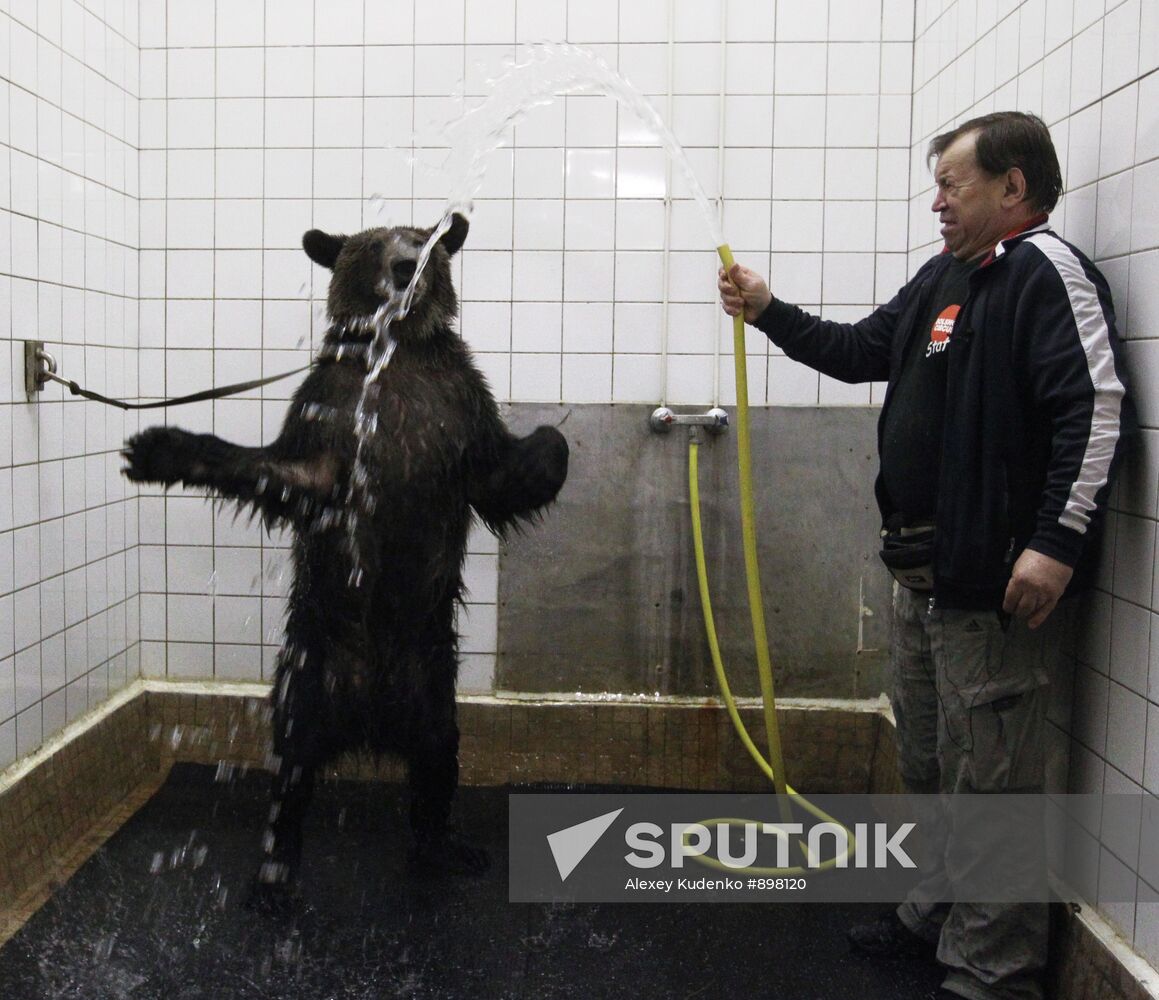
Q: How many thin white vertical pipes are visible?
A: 2